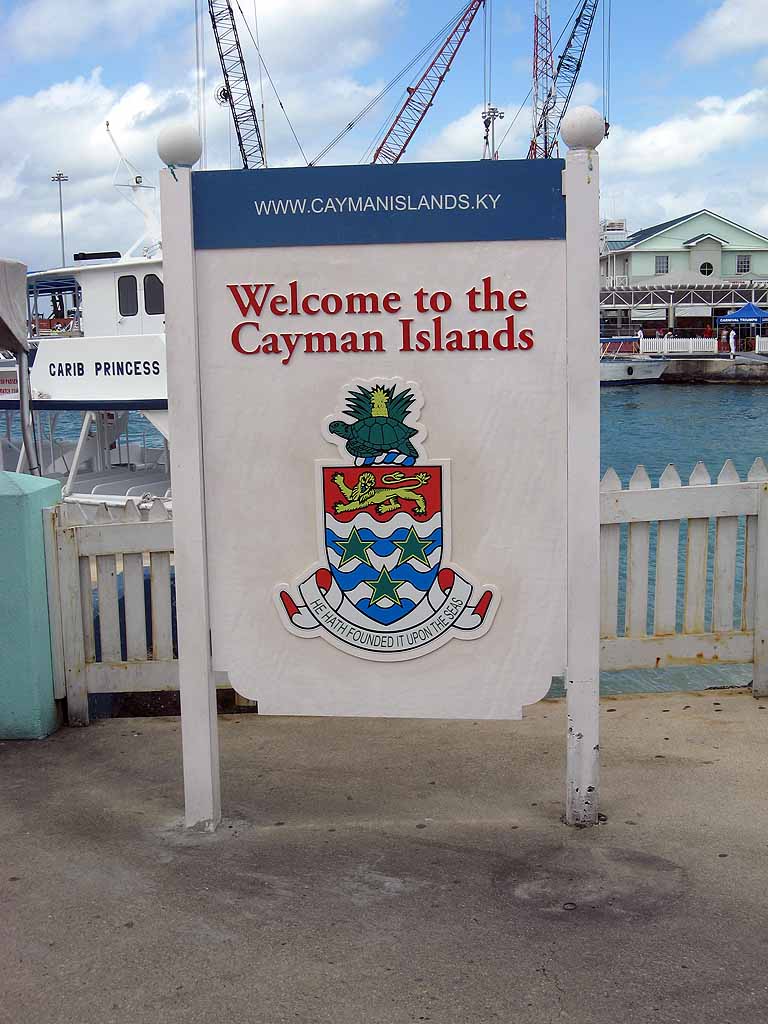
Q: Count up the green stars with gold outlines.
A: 3